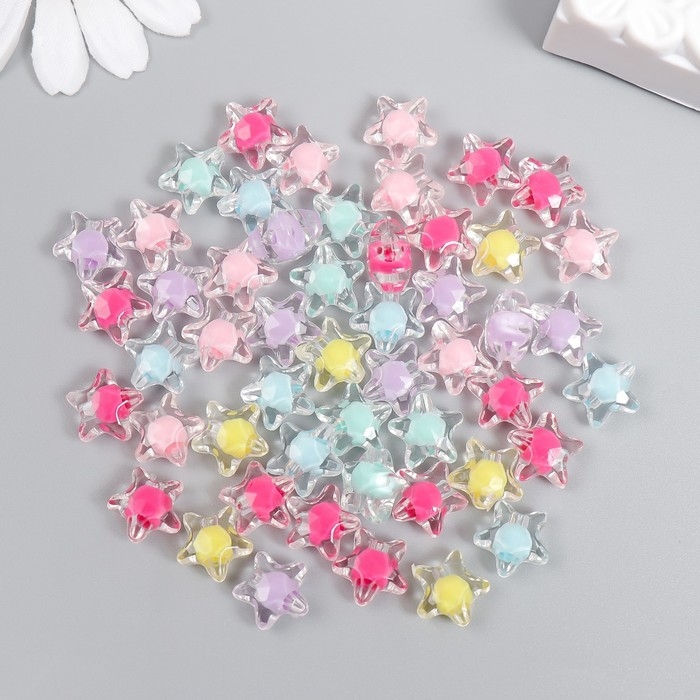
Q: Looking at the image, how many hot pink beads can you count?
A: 14